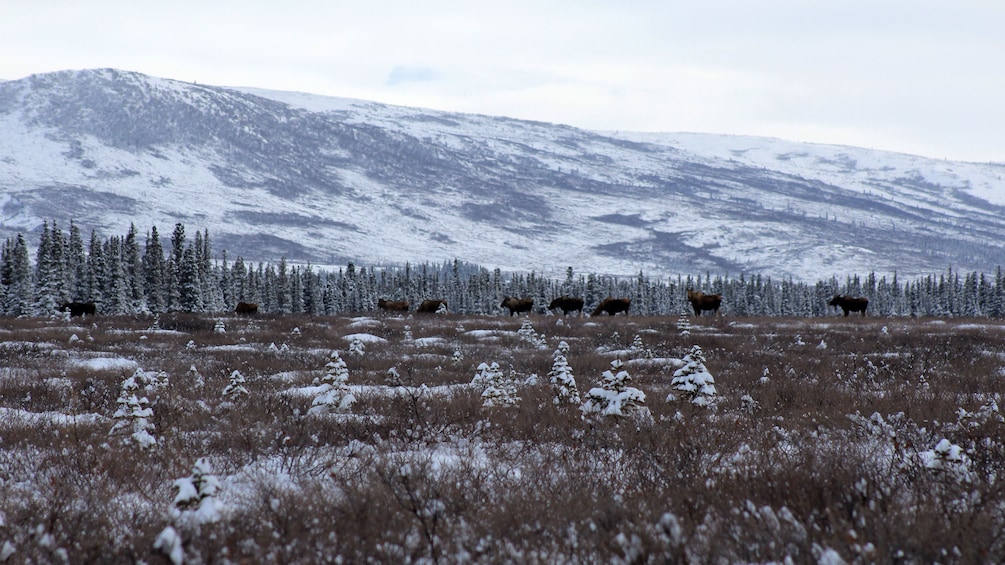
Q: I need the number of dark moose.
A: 9